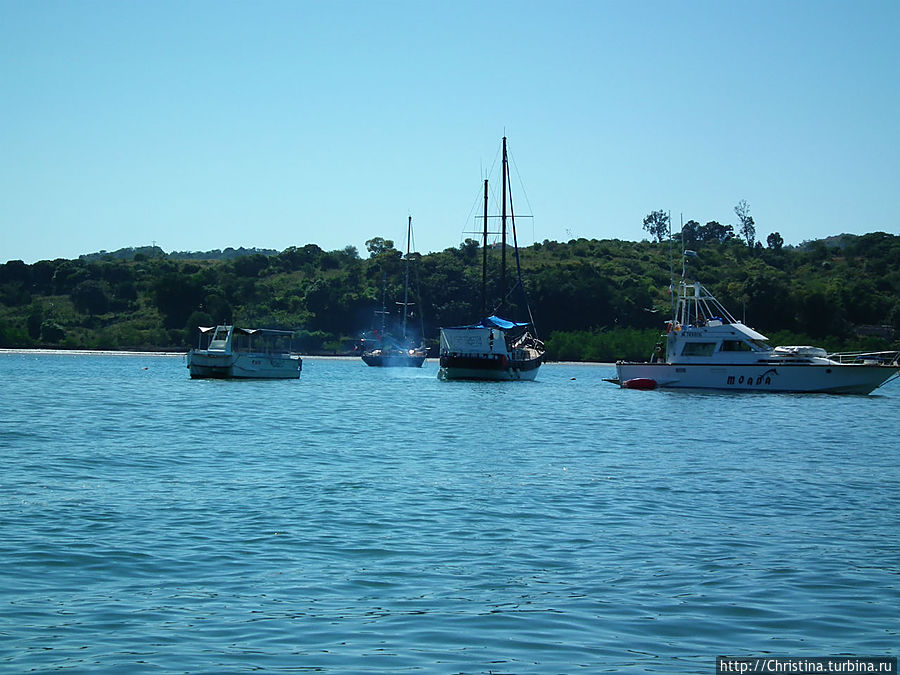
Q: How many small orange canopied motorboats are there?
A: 0